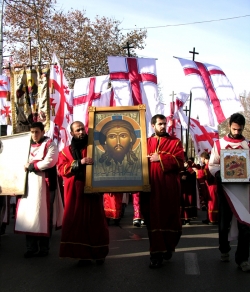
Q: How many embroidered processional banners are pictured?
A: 1